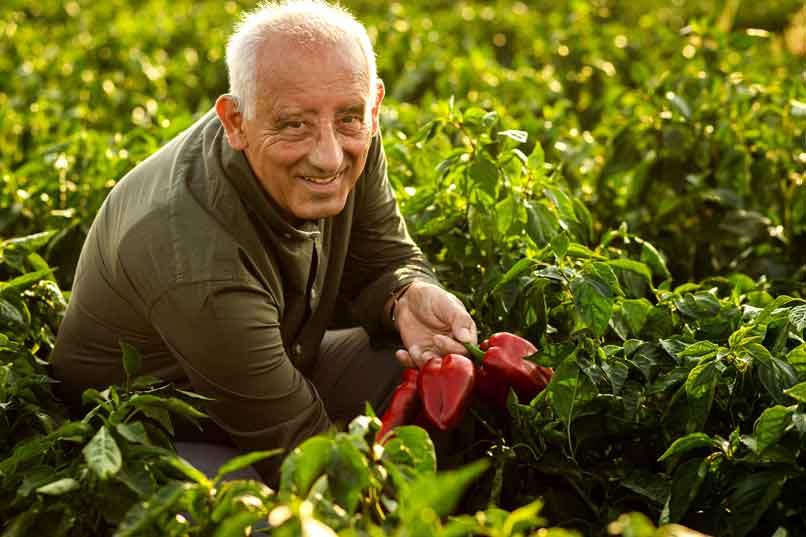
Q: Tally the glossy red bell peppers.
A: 3